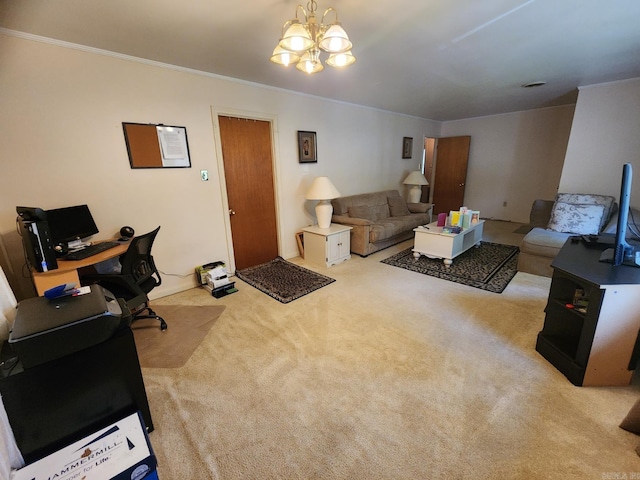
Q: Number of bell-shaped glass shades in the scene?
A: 5